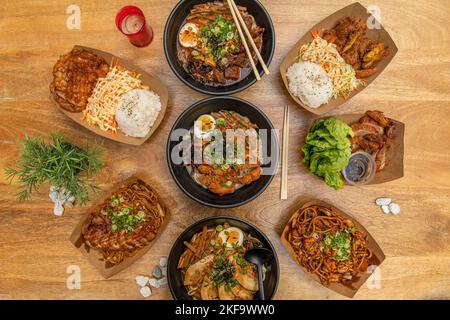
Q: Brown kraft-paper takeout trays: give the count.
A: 5